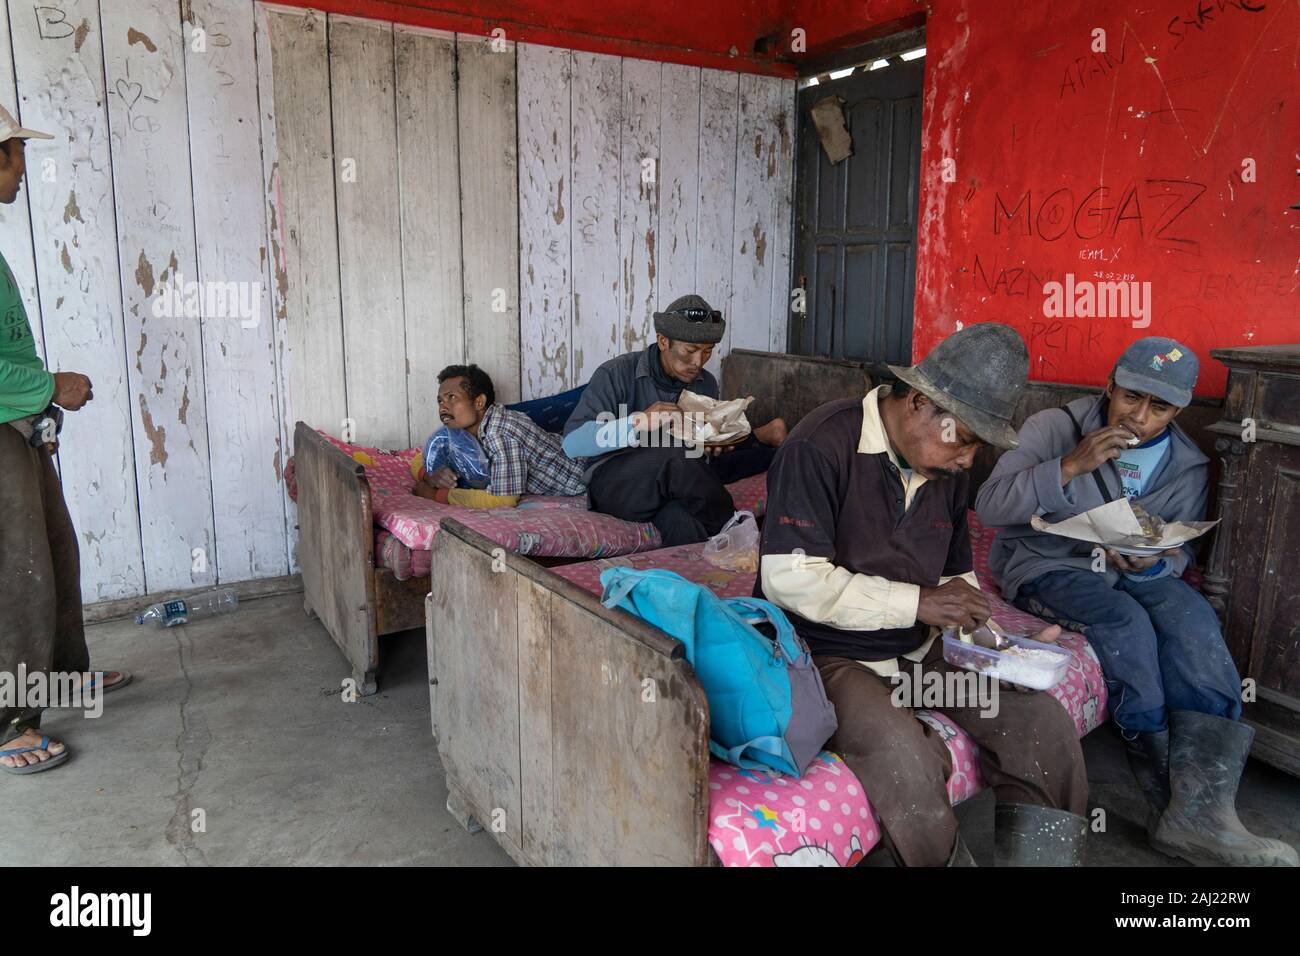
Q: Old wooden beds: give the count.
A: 2